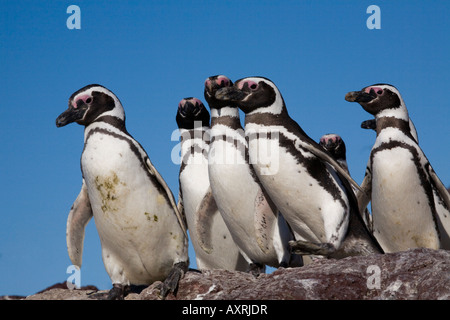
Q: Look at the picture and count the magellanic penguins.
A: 7